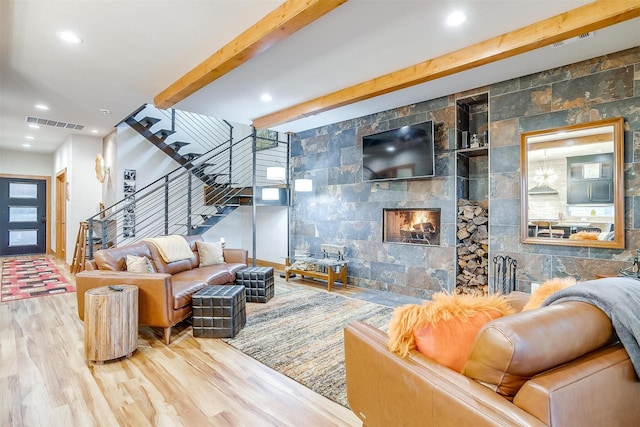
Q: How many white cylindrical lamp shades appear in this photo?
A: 3